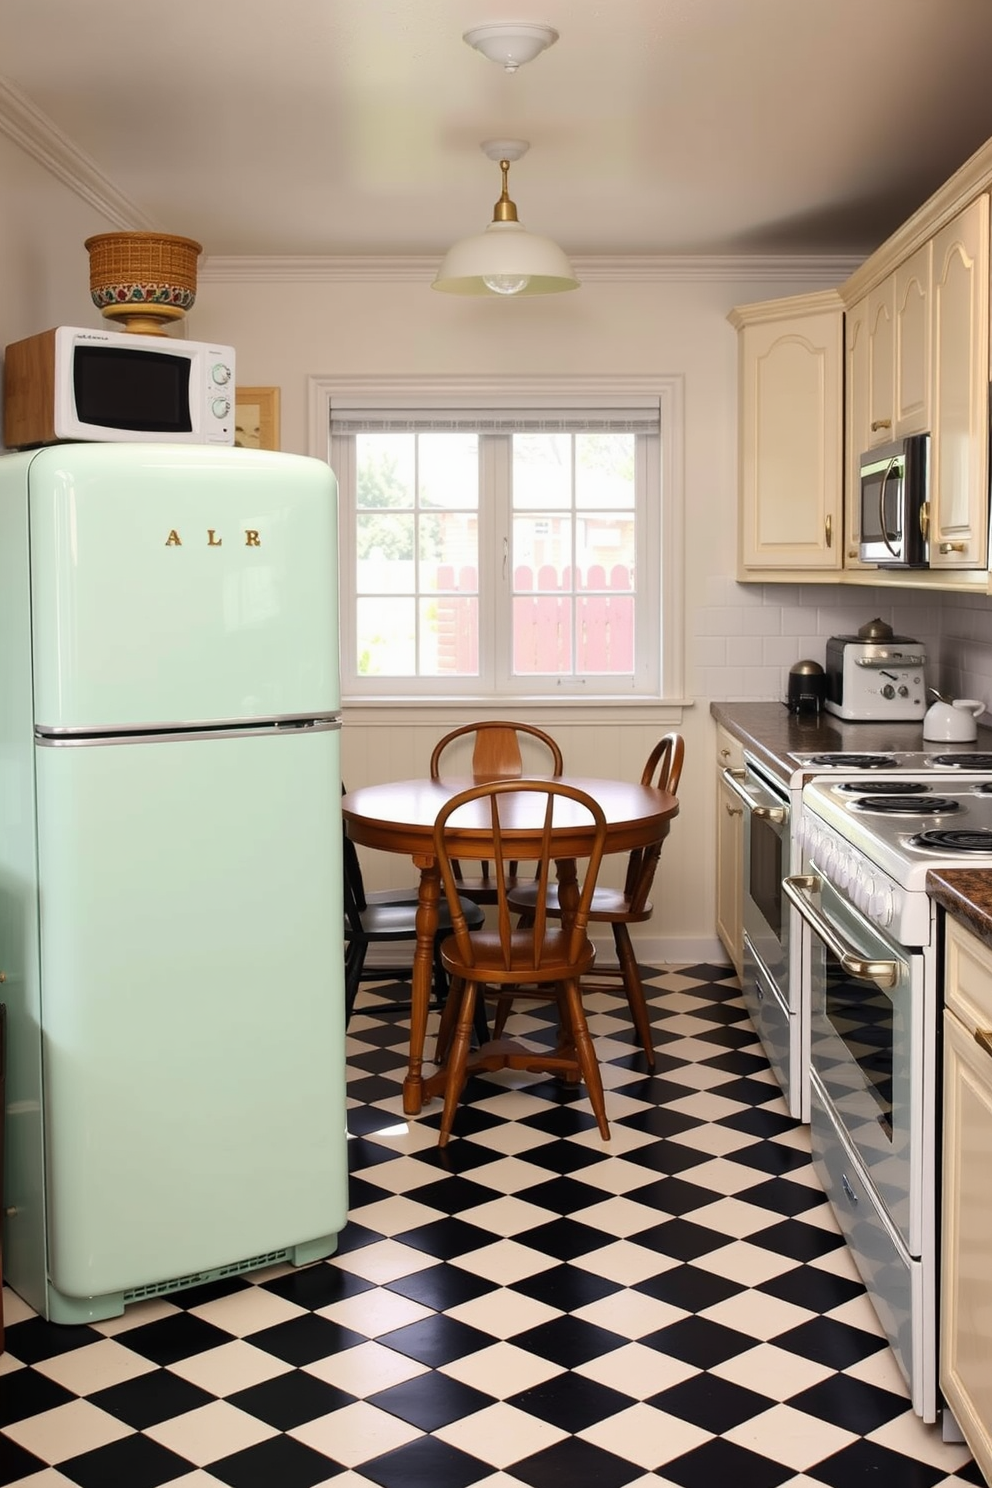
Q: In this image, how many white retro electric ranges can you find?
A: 2